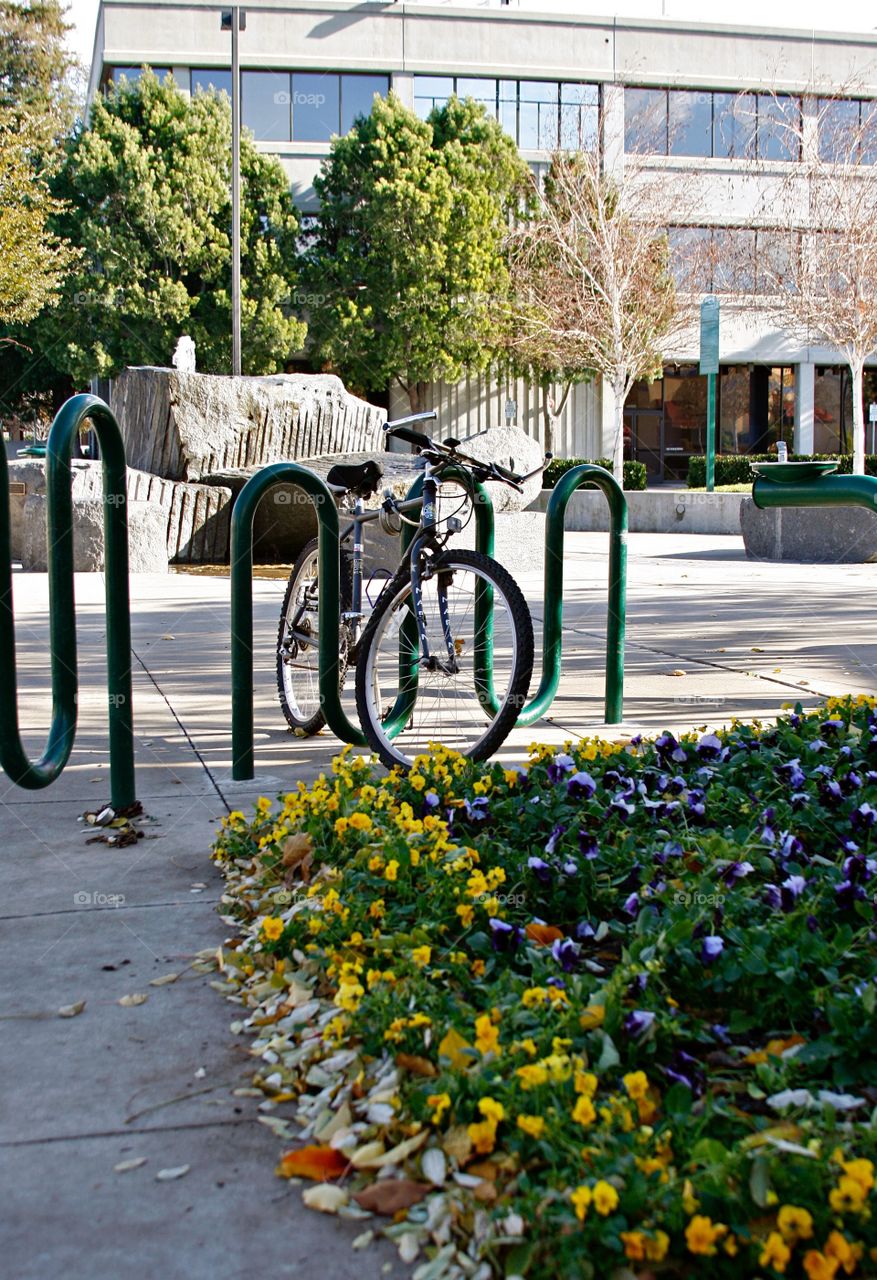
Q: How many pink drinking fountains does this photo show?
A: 0